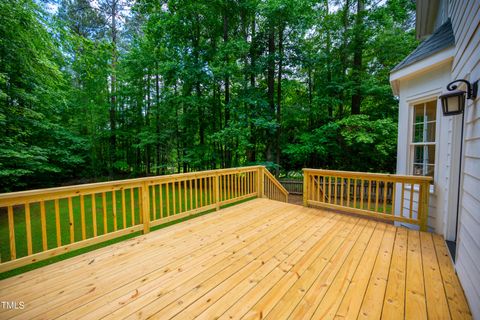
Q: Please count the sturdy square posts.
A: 5